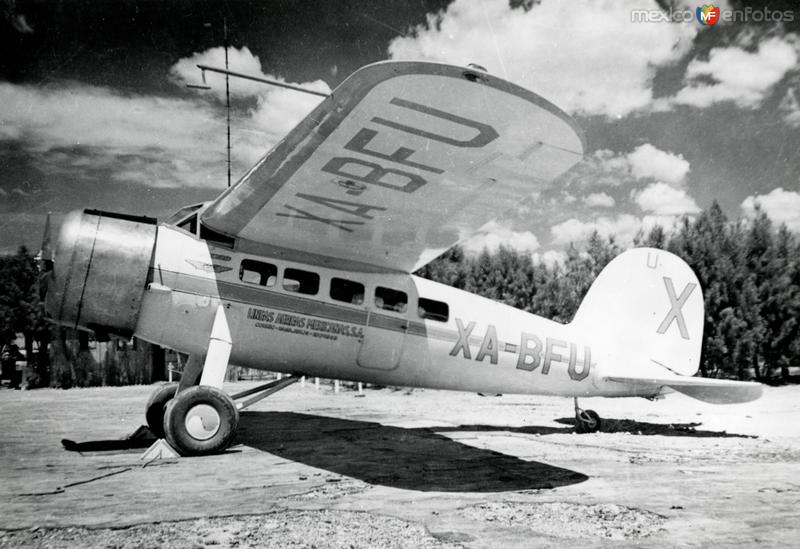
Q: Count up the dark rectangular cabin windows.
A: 5